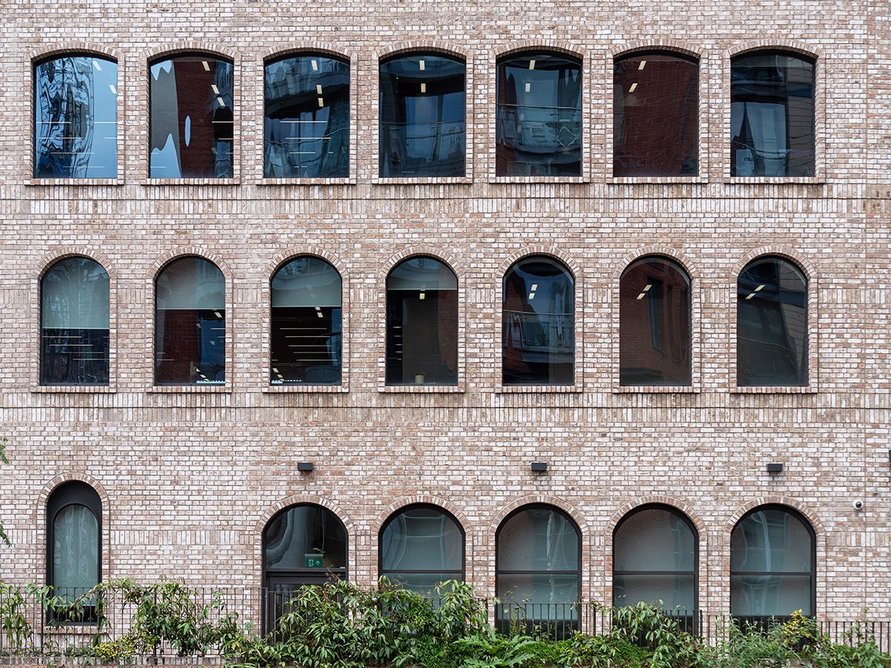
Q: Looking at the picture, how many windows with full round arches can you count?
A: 13